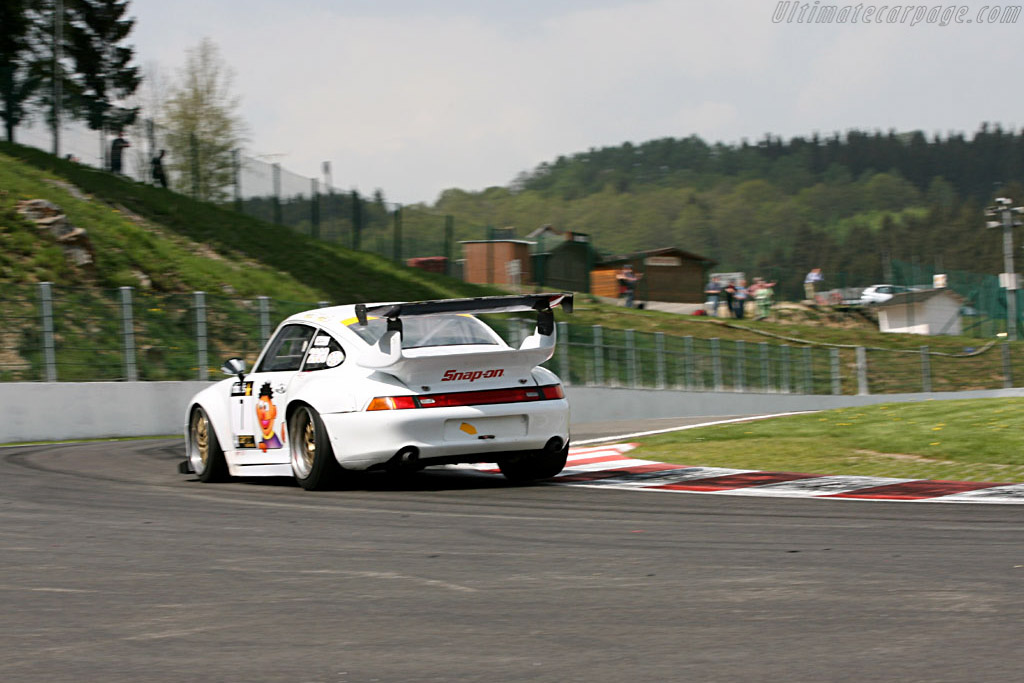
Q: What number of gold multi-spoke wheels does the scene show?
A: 2